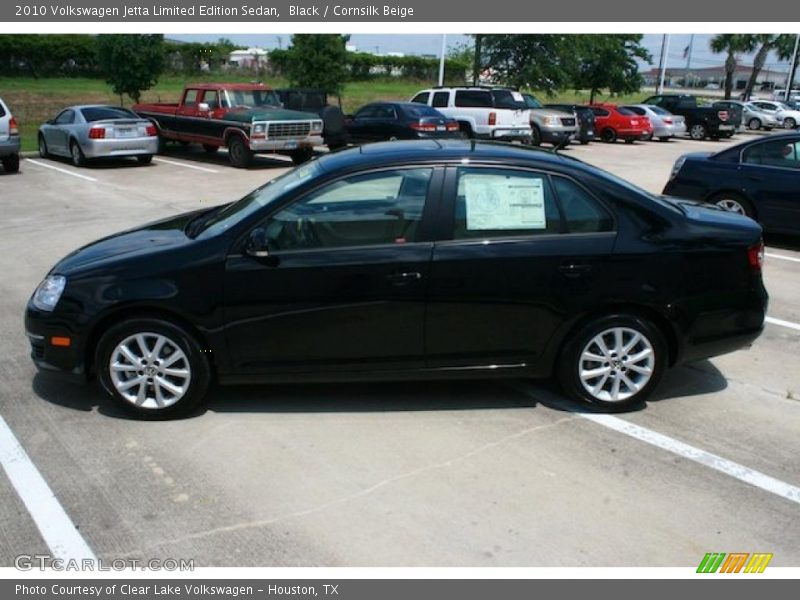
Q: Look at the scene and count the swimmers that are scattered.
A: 0